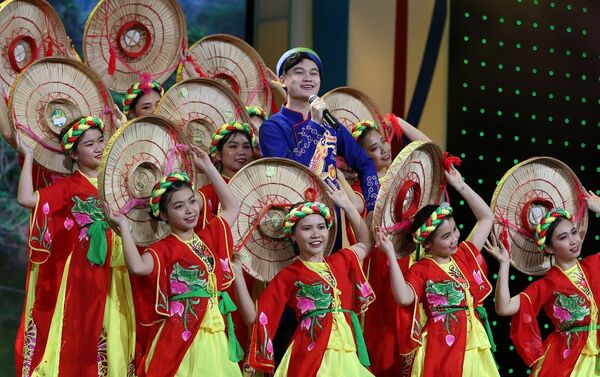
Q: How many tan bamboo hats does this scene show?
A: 10